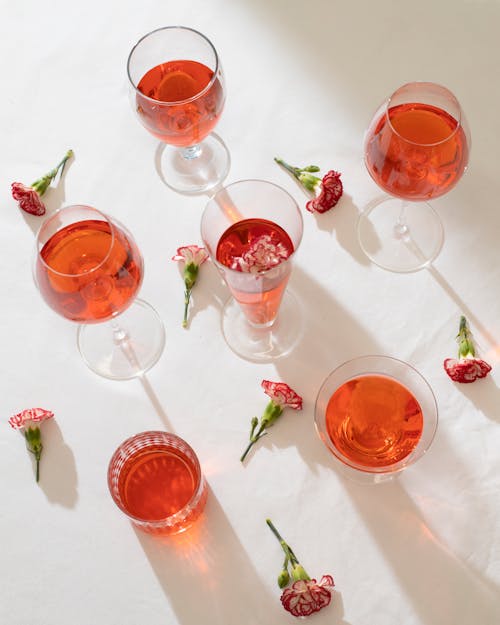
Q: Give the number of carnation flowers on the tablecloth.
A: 7